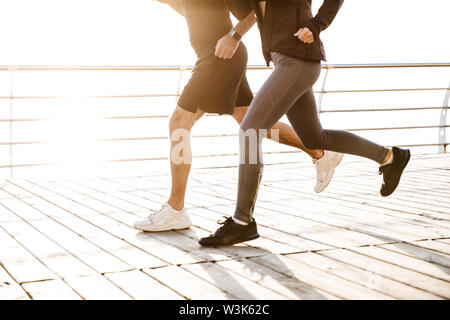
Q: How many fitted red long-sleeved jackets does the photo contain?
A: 0